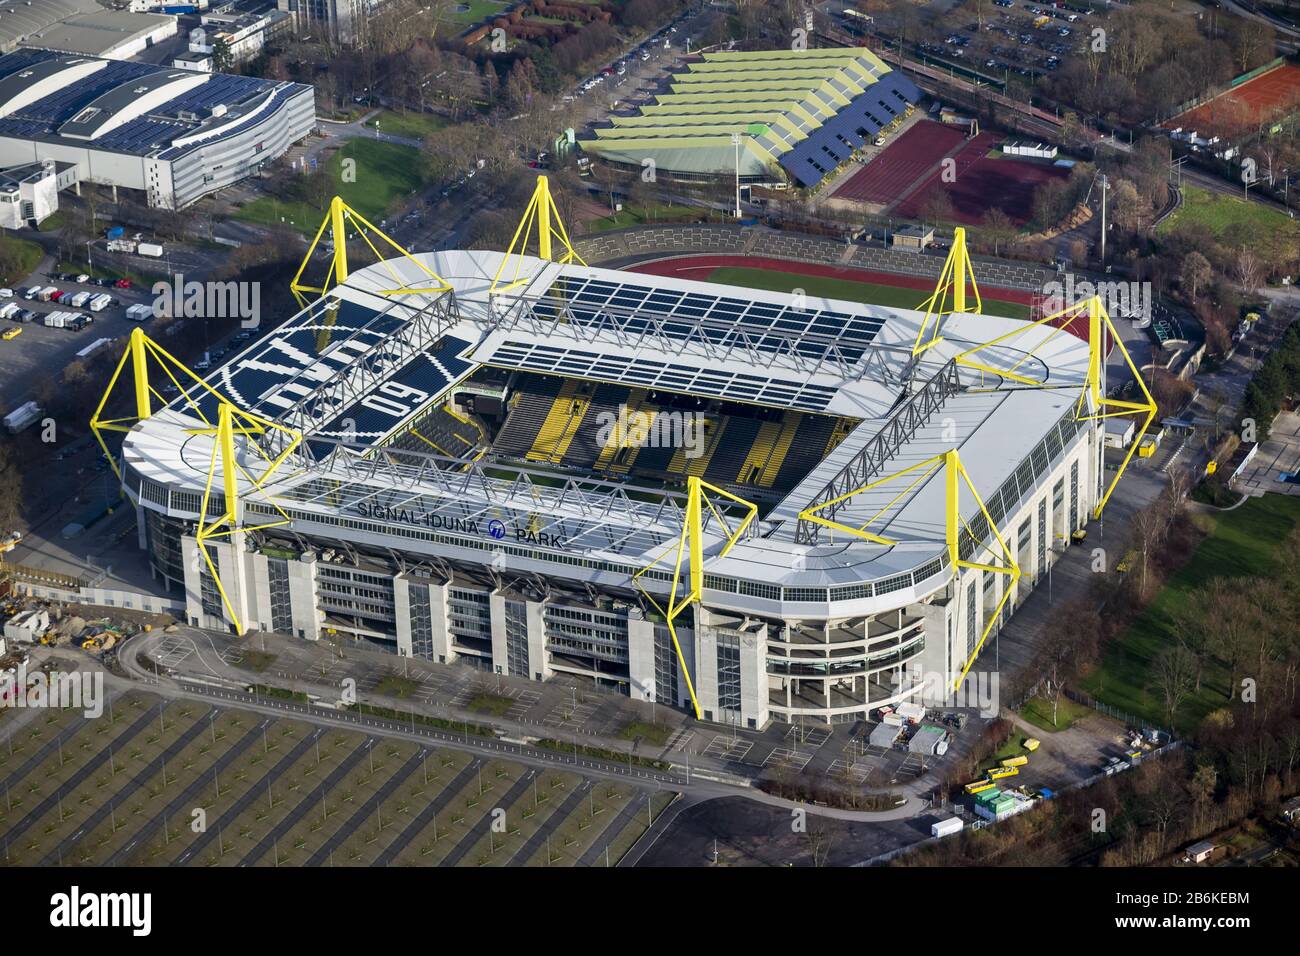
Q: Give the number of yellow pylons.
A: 8